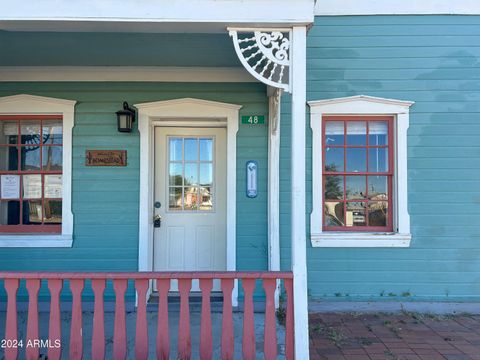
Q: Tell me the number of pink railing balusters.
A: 14